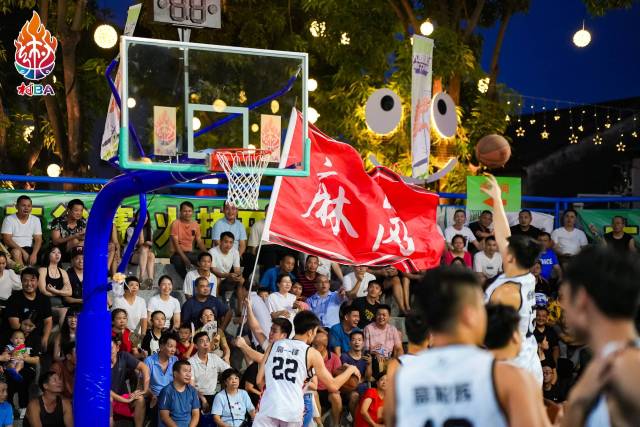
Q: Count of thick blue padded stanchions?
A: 1